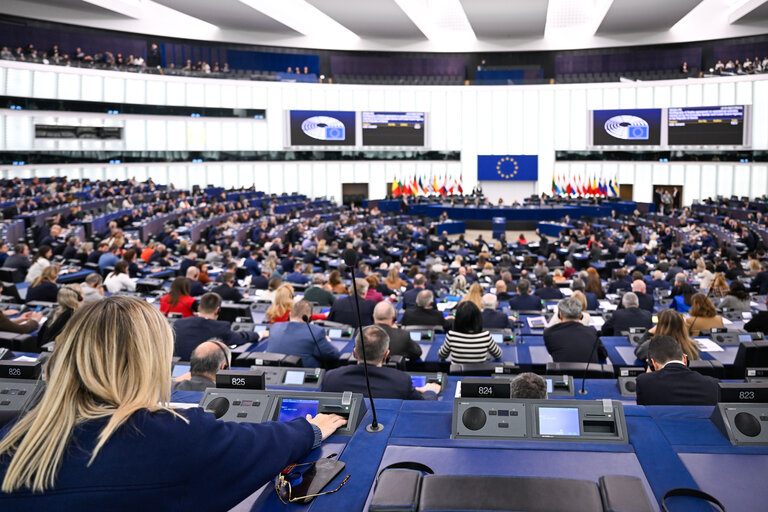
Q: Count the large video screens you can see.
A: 4